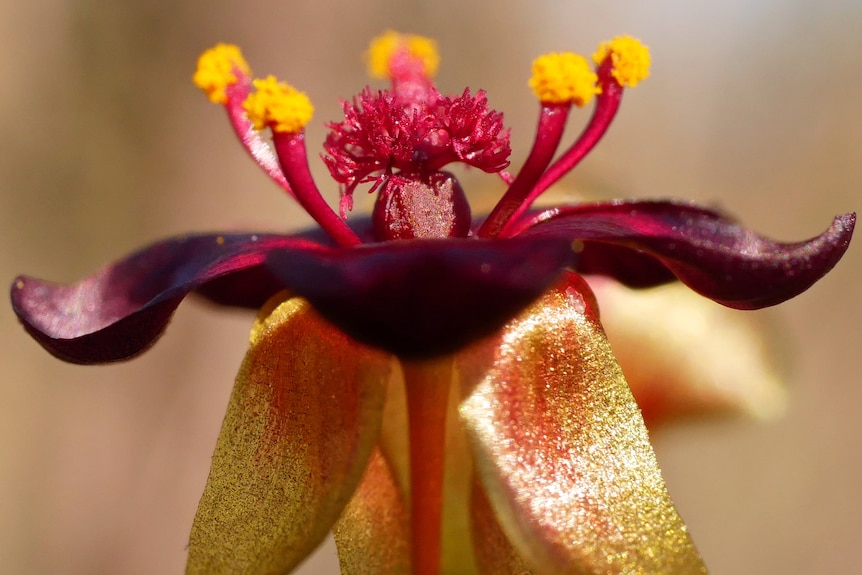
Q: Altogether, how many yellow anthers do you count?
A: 5